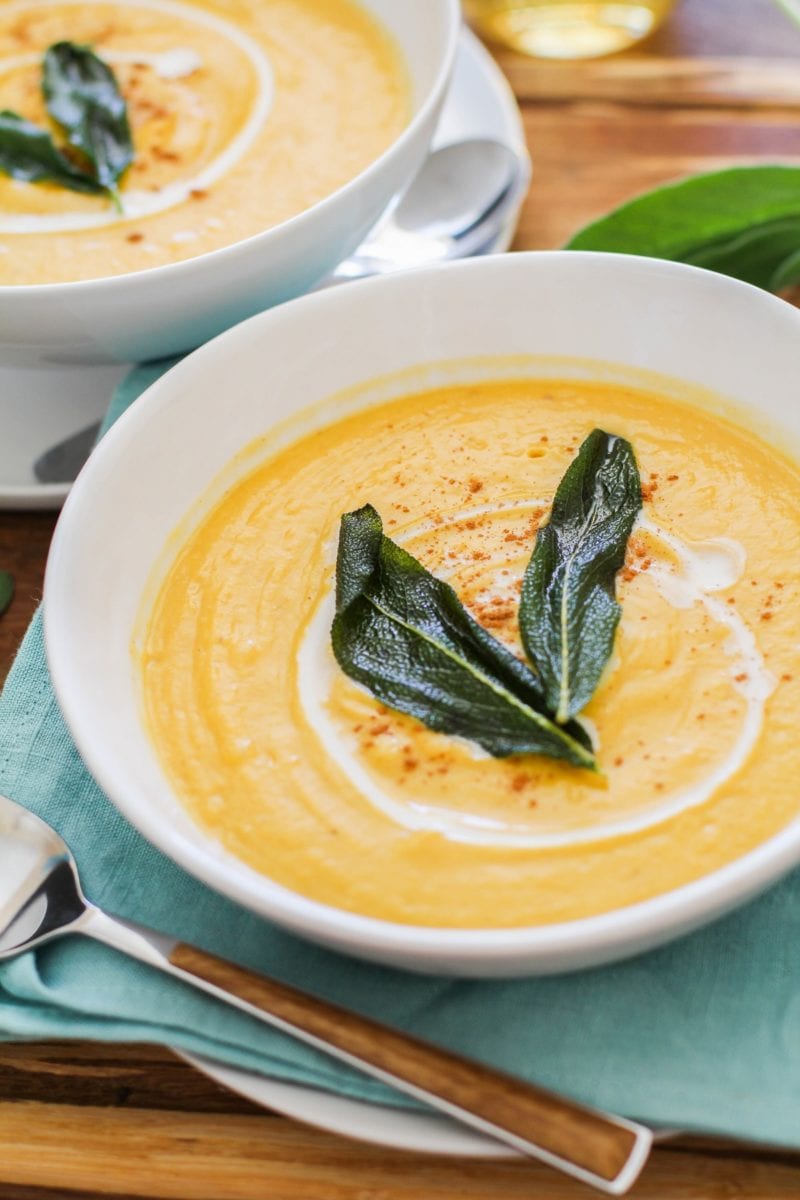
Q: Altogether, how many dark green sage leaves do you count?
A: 4